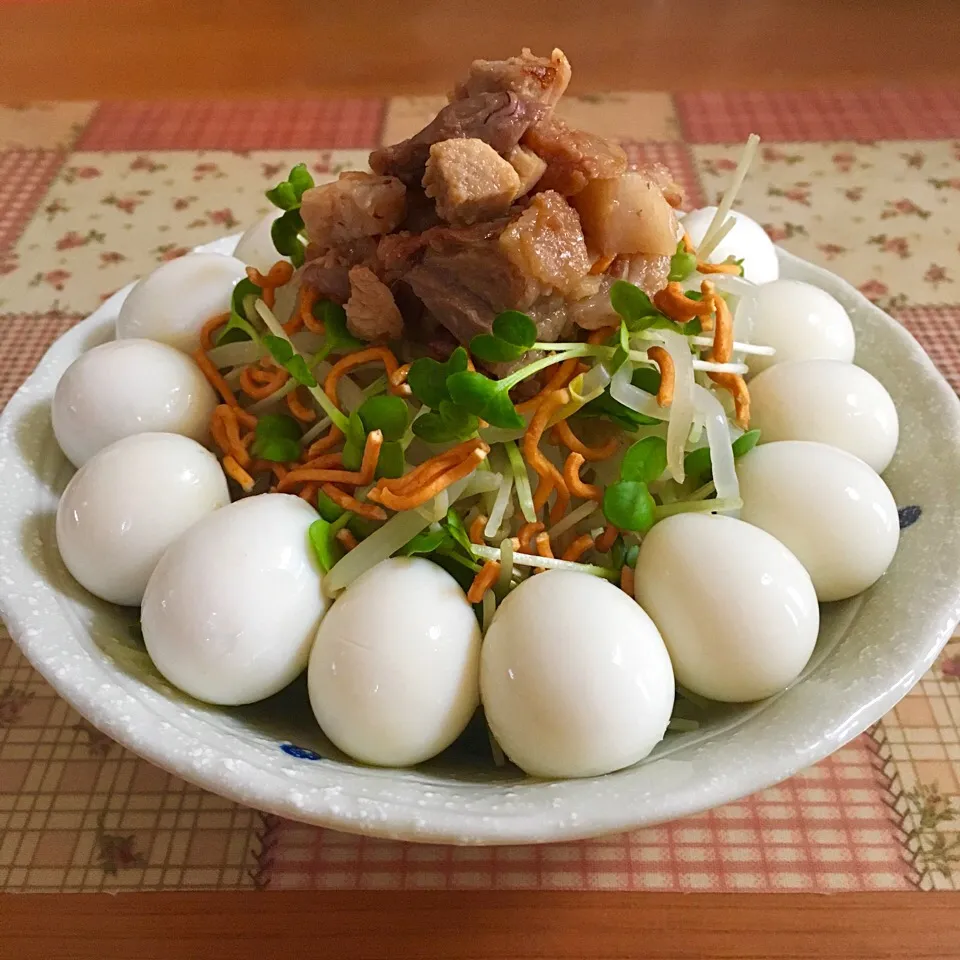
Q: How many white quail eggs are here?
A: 12